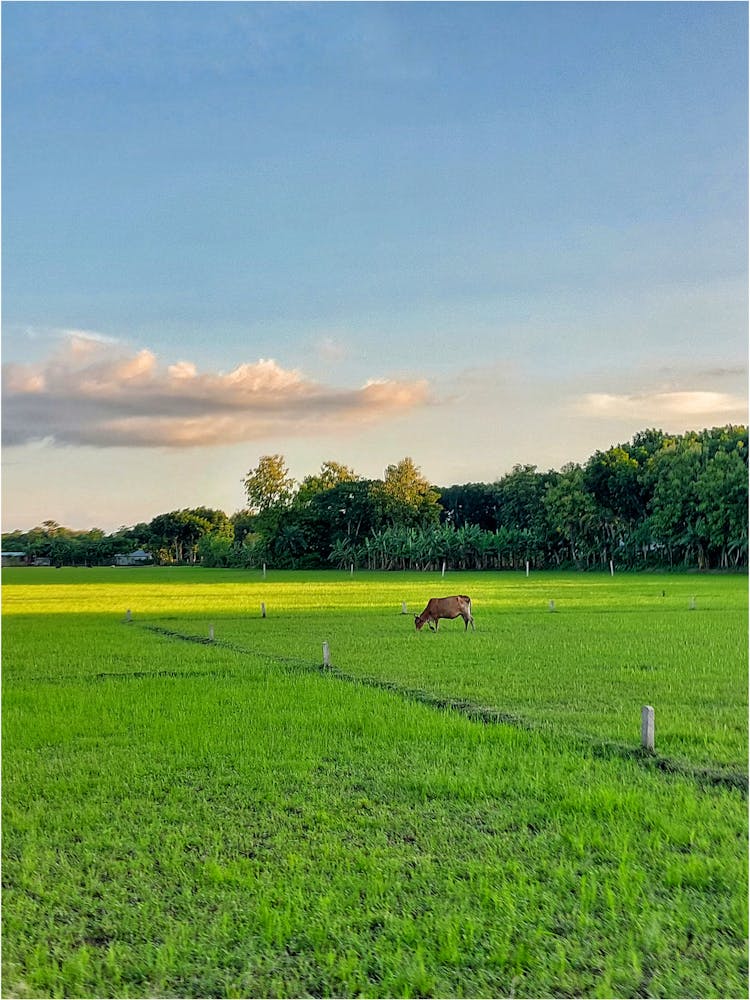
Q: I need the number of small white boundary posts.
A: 13